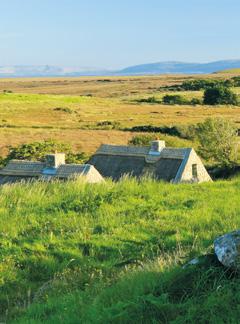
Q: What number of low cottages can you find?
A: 2